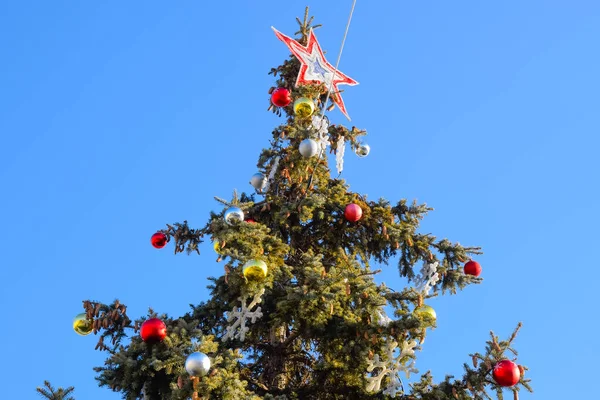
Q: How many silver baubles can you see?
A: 5